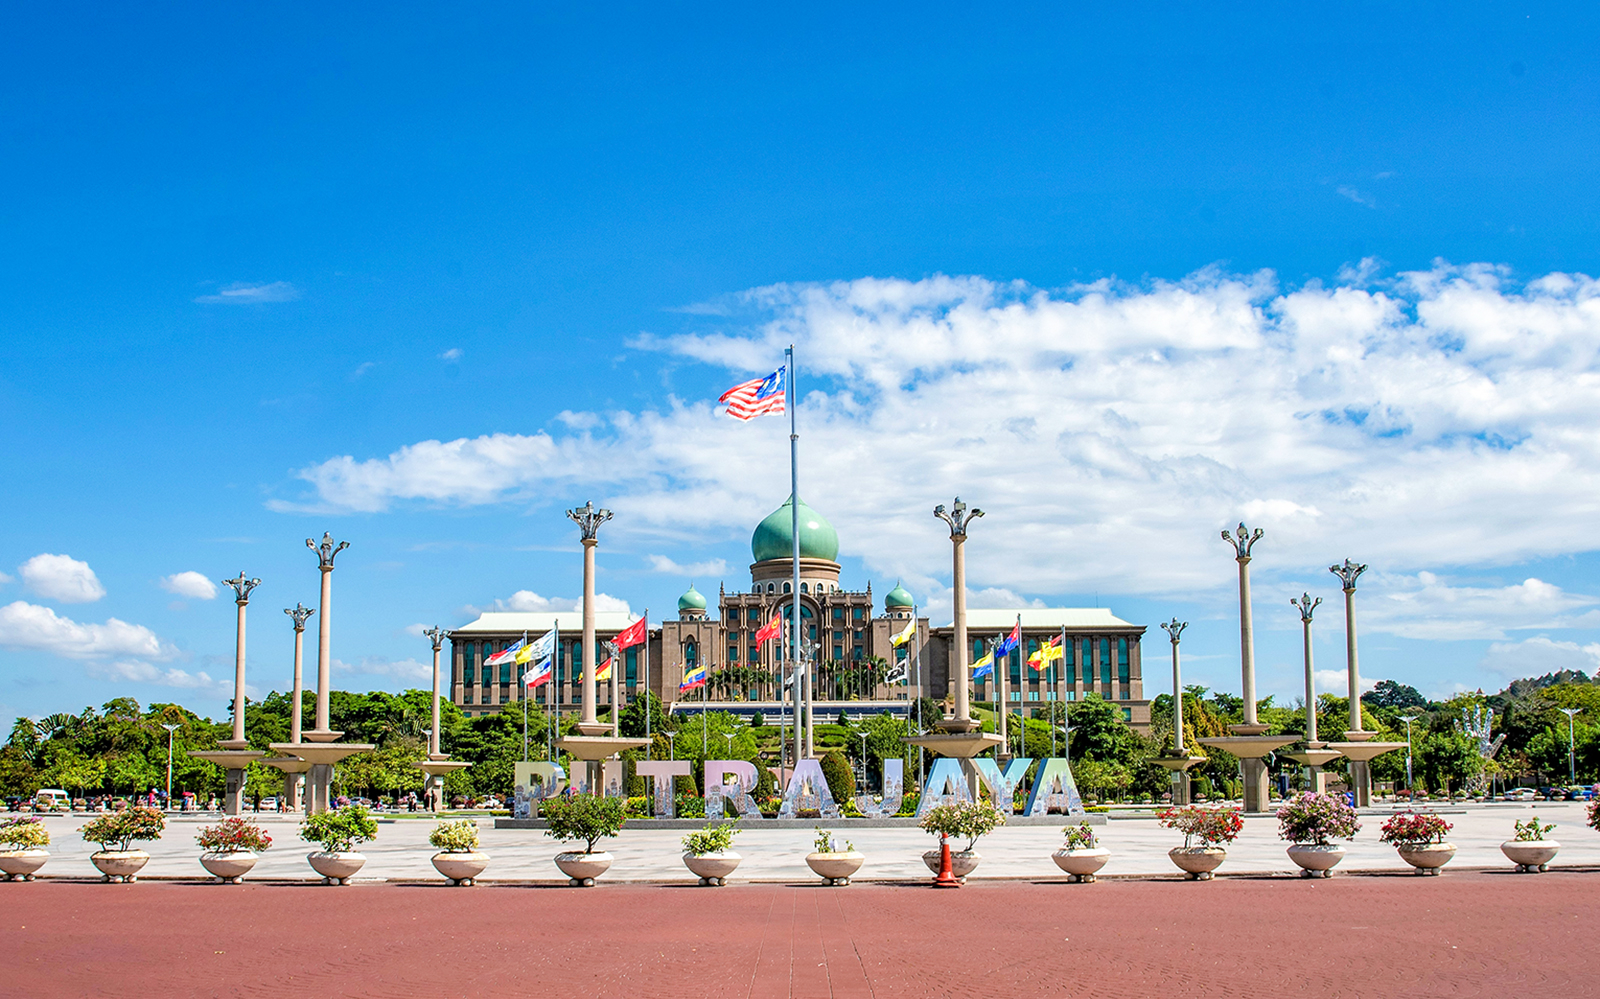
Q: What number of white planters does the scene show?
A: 14